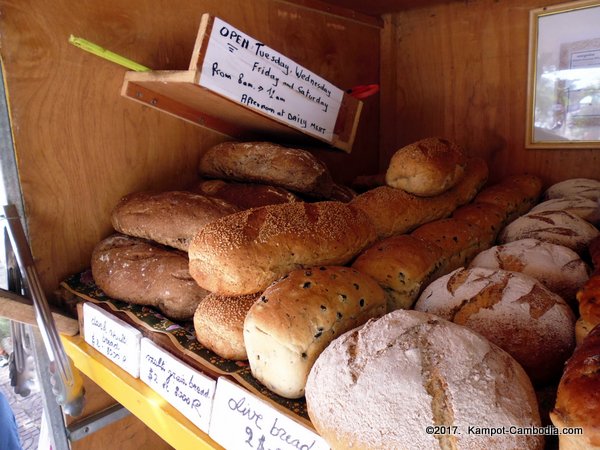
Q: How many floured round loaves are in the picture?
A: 6